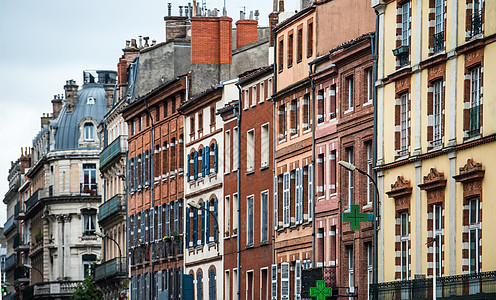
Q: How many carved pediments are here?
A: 3